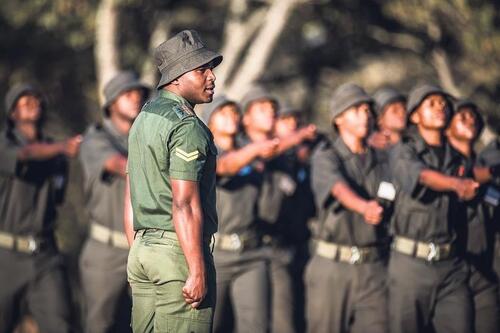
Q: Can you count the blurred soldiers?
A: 9